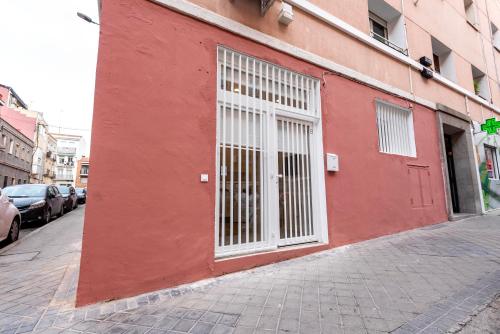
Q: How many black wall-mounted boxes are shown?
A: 2